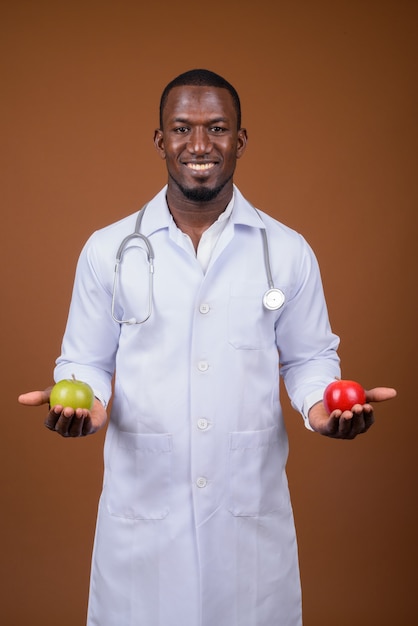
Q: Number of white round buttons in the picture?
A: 4